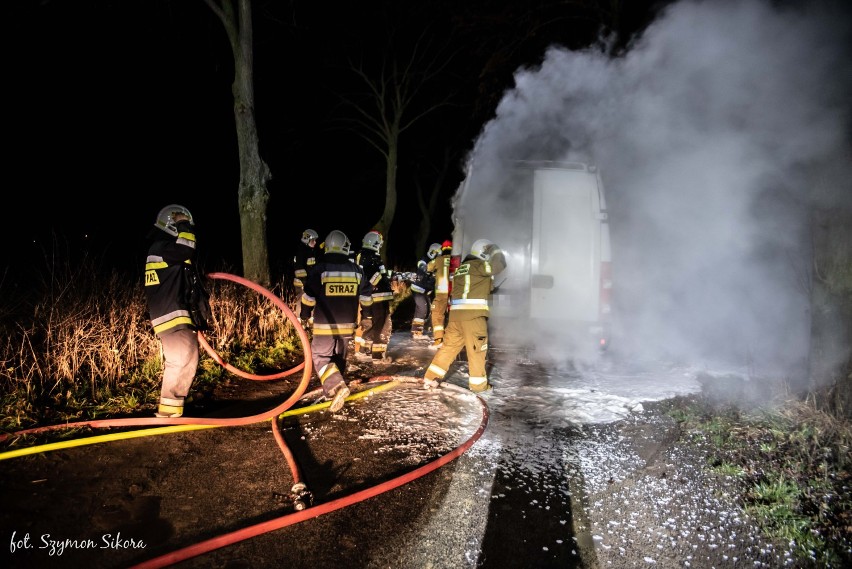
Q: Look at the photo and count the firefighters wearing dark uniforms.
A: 5